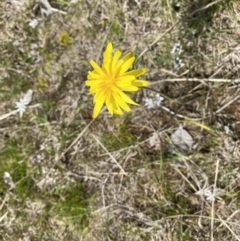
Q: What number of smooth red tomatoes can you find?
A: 0